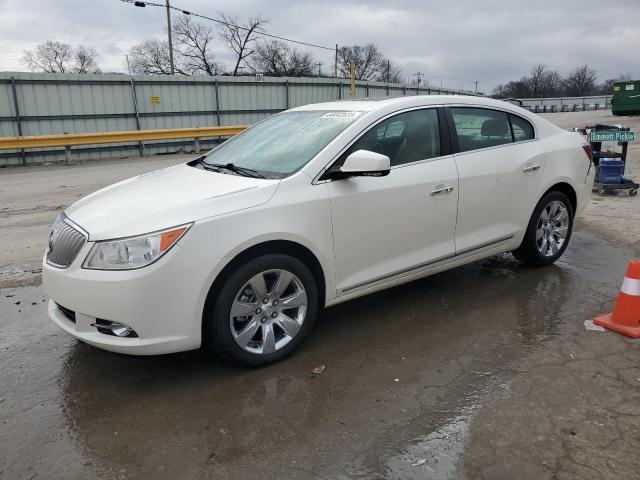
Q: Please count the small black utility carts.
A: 1